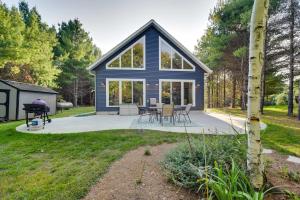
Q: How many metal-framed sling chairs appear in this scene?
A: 4